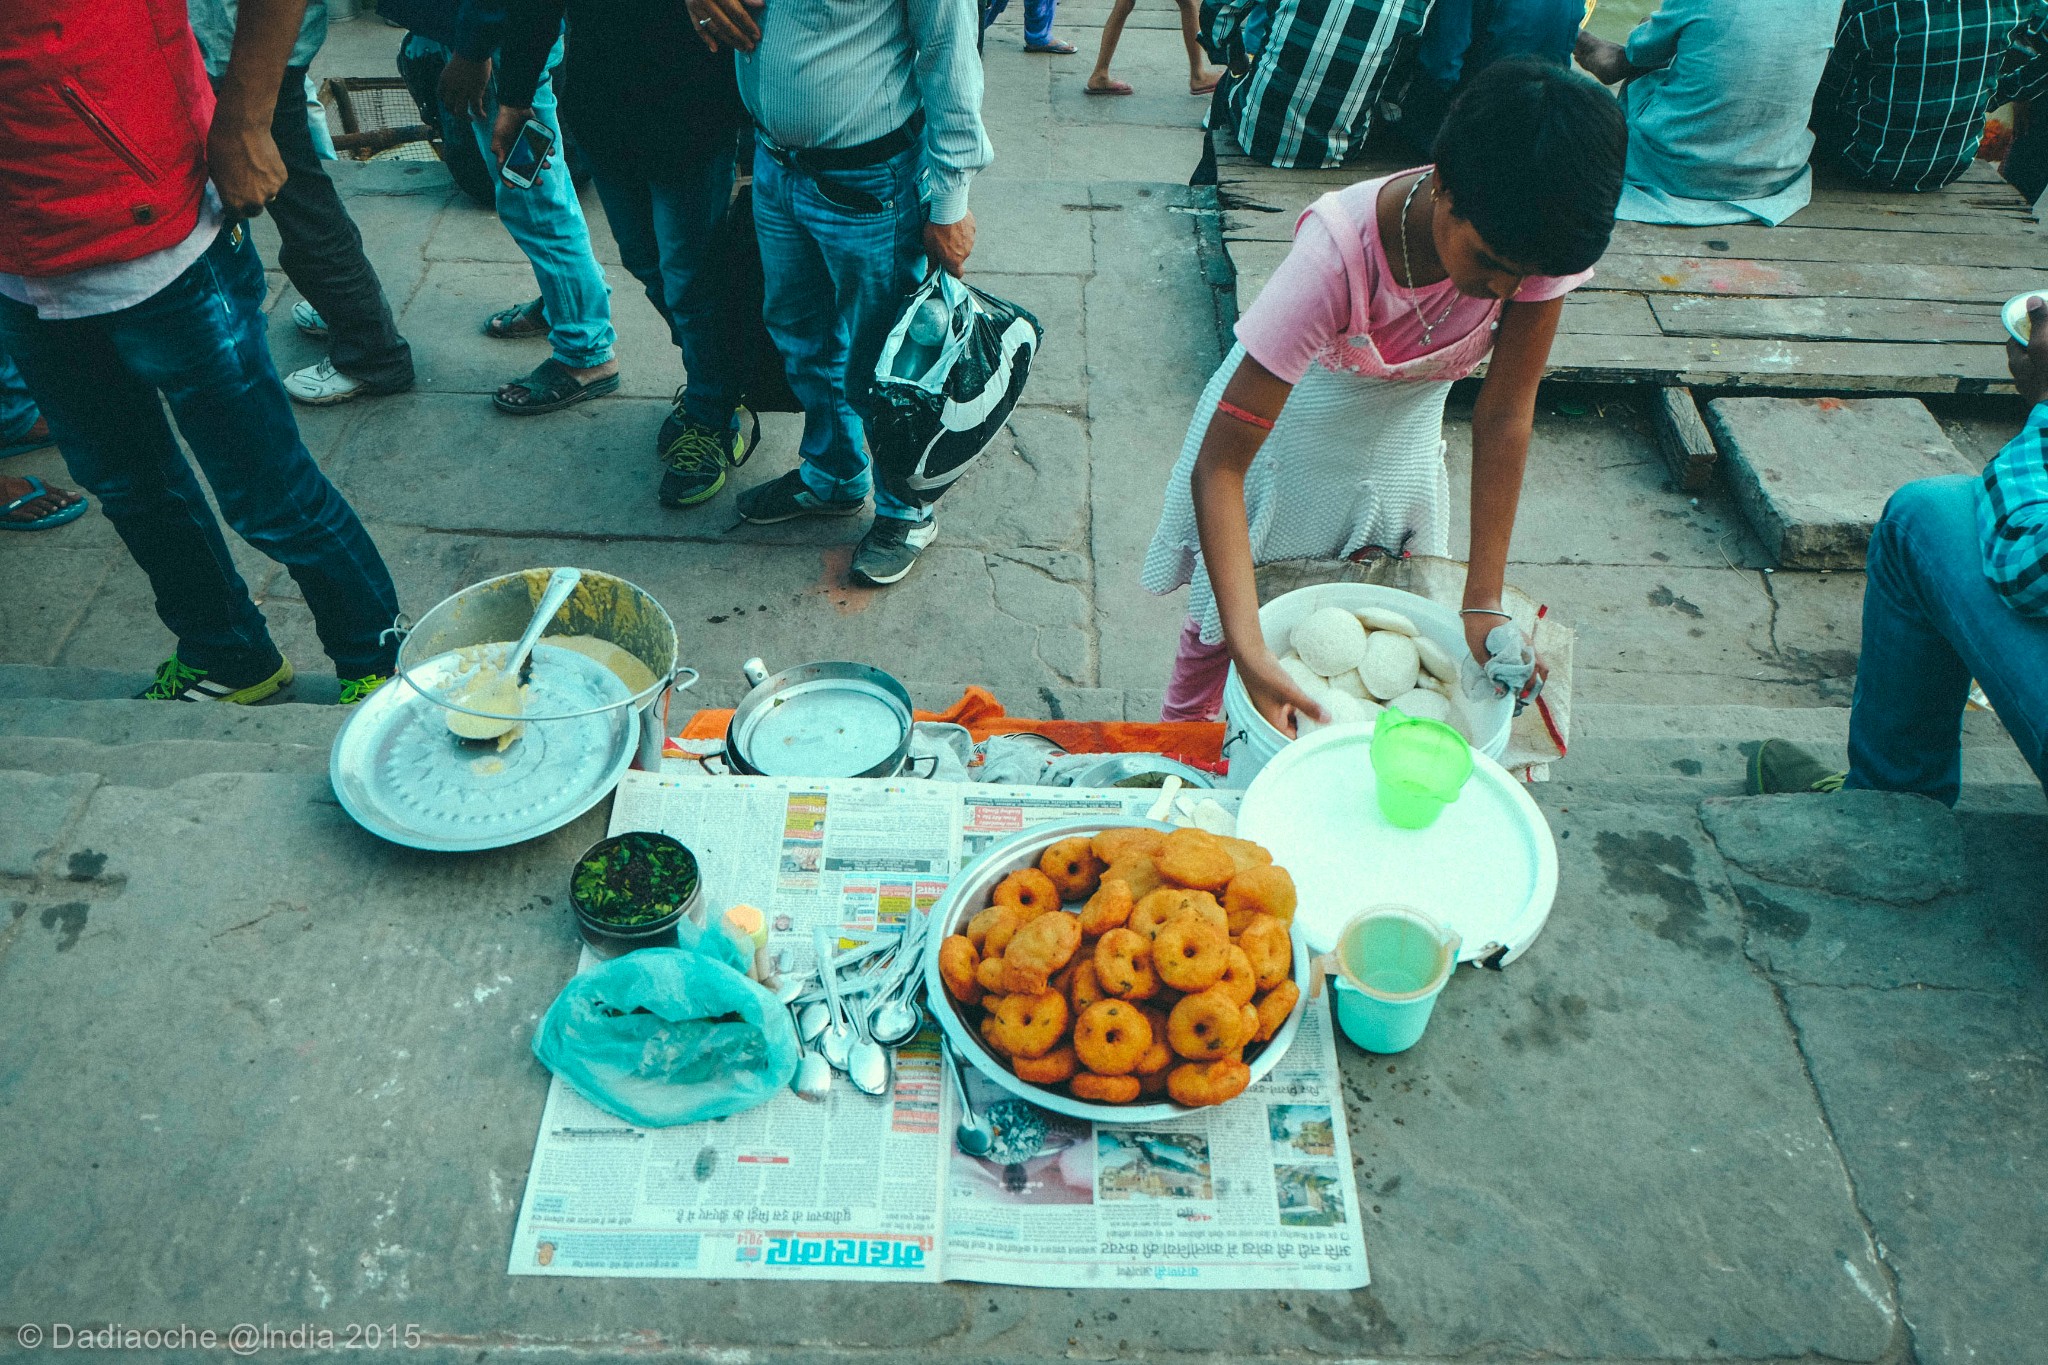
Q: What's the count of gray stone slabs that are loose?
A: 1